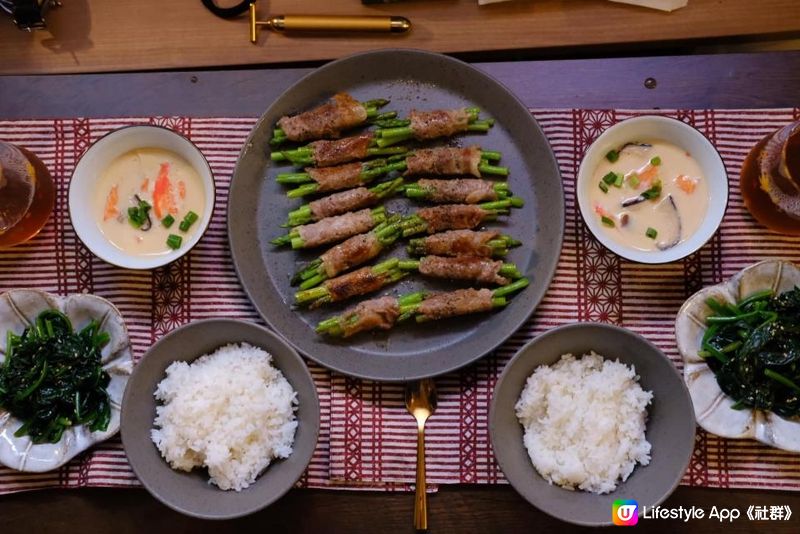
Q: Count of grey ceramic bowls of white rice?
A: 2